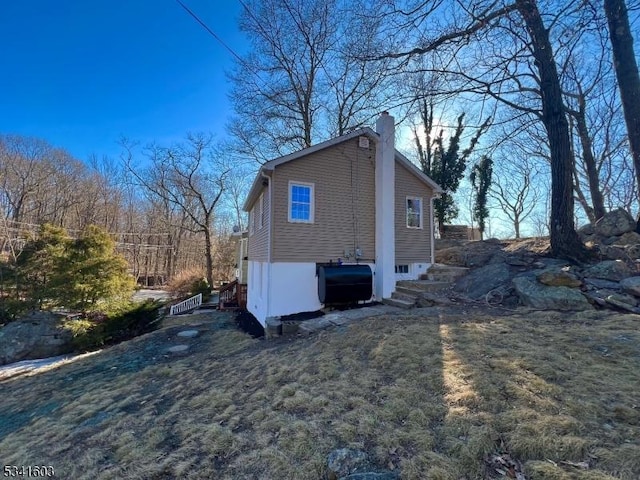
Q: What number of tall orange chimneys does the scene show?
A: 0